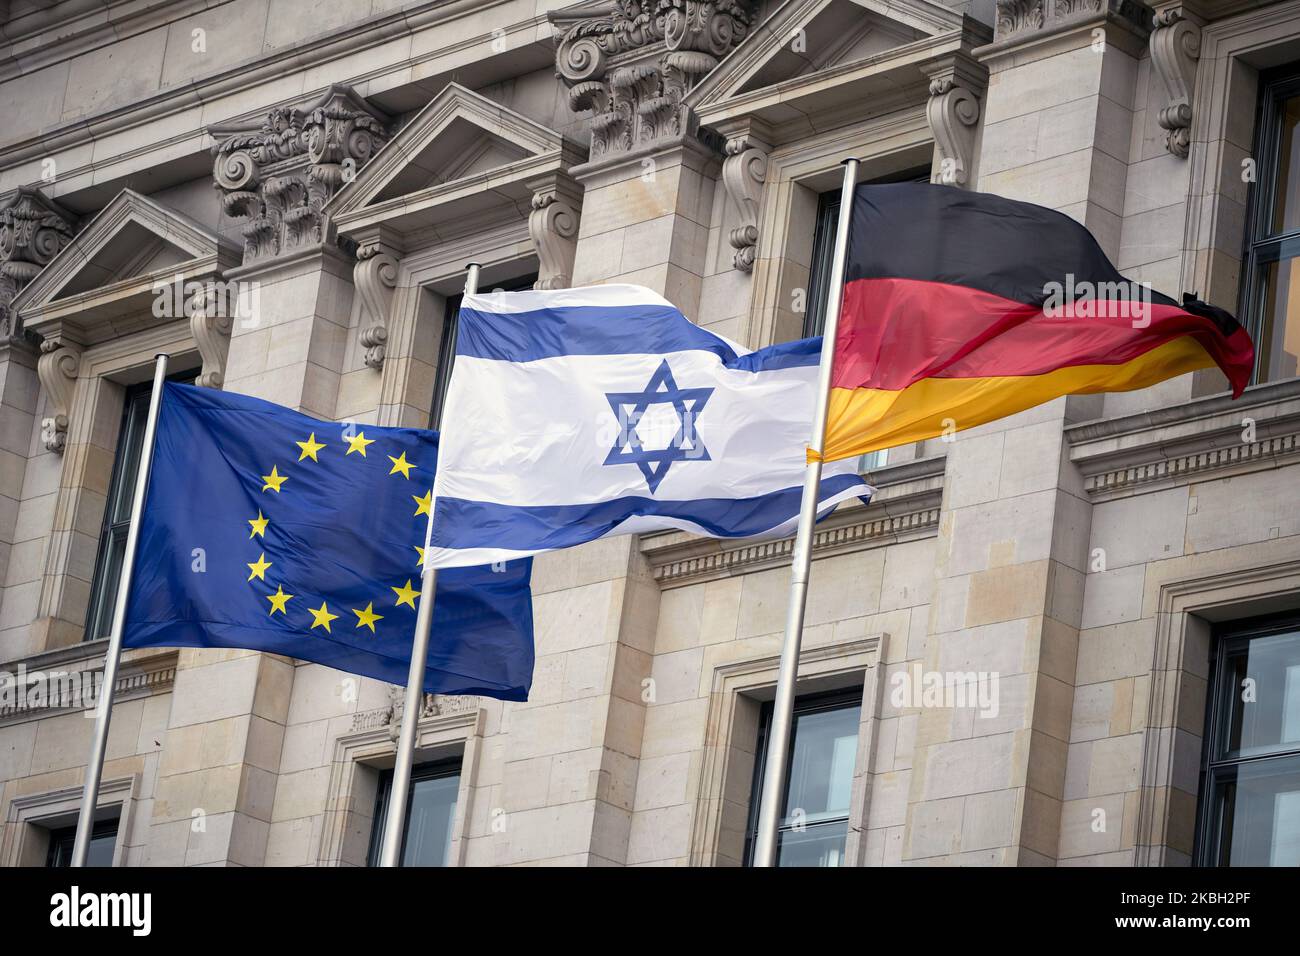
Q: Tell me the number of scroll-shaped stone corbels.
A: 7